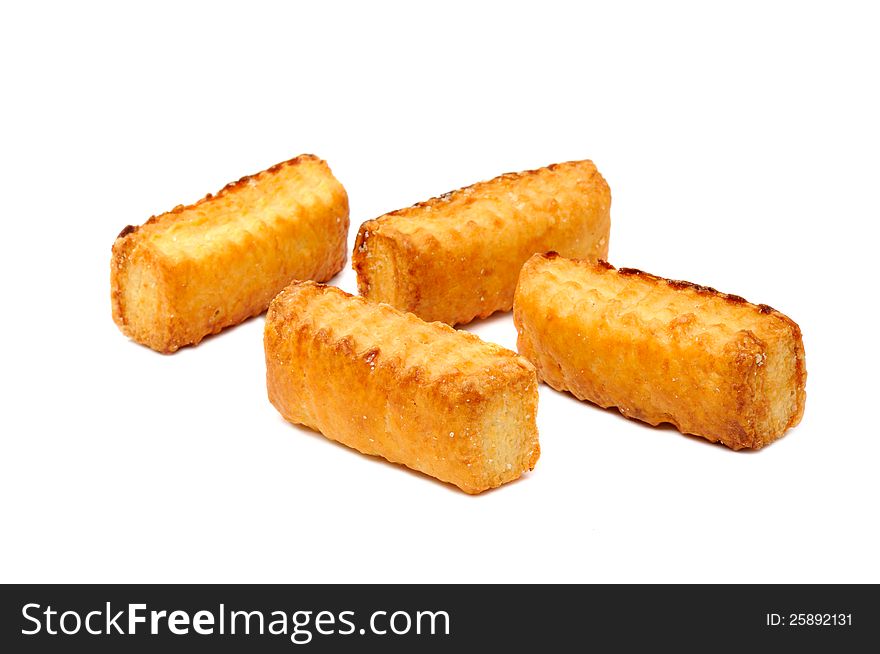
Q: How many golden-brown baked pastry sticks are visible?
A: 4